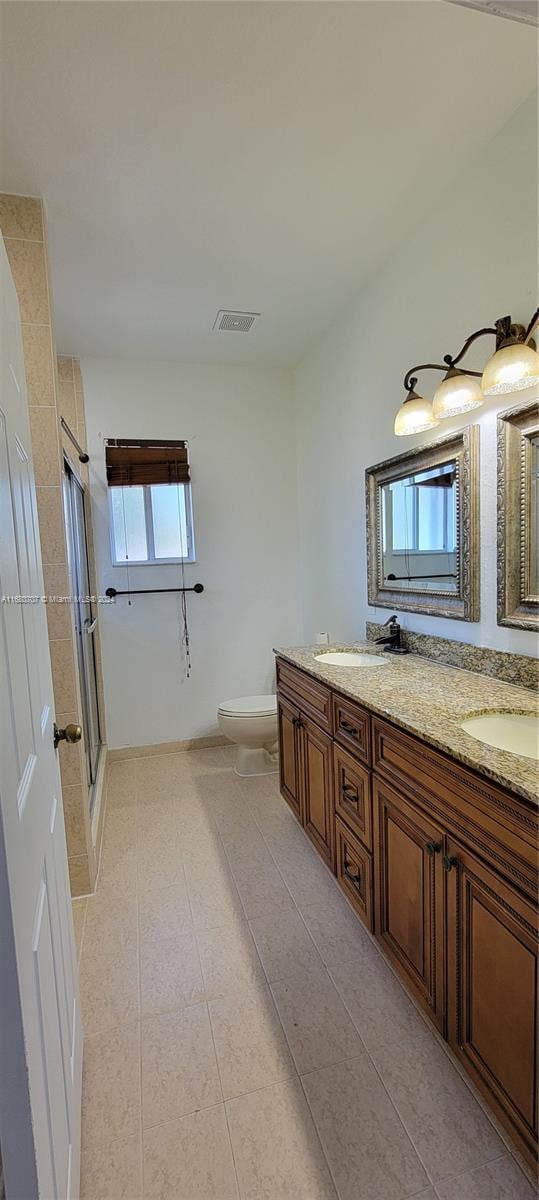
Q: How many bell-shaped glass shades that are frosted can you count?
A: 3